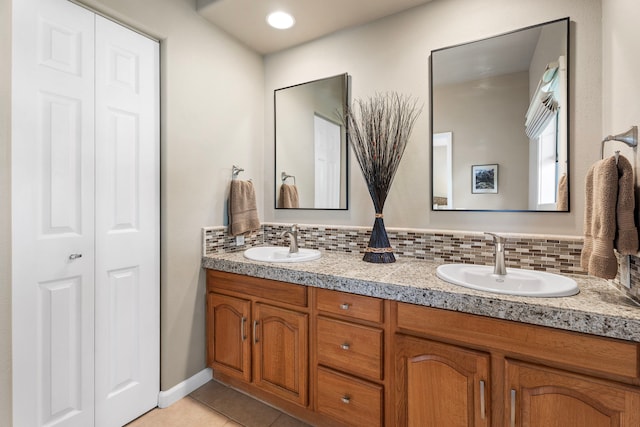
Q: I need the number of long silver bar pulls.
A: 4